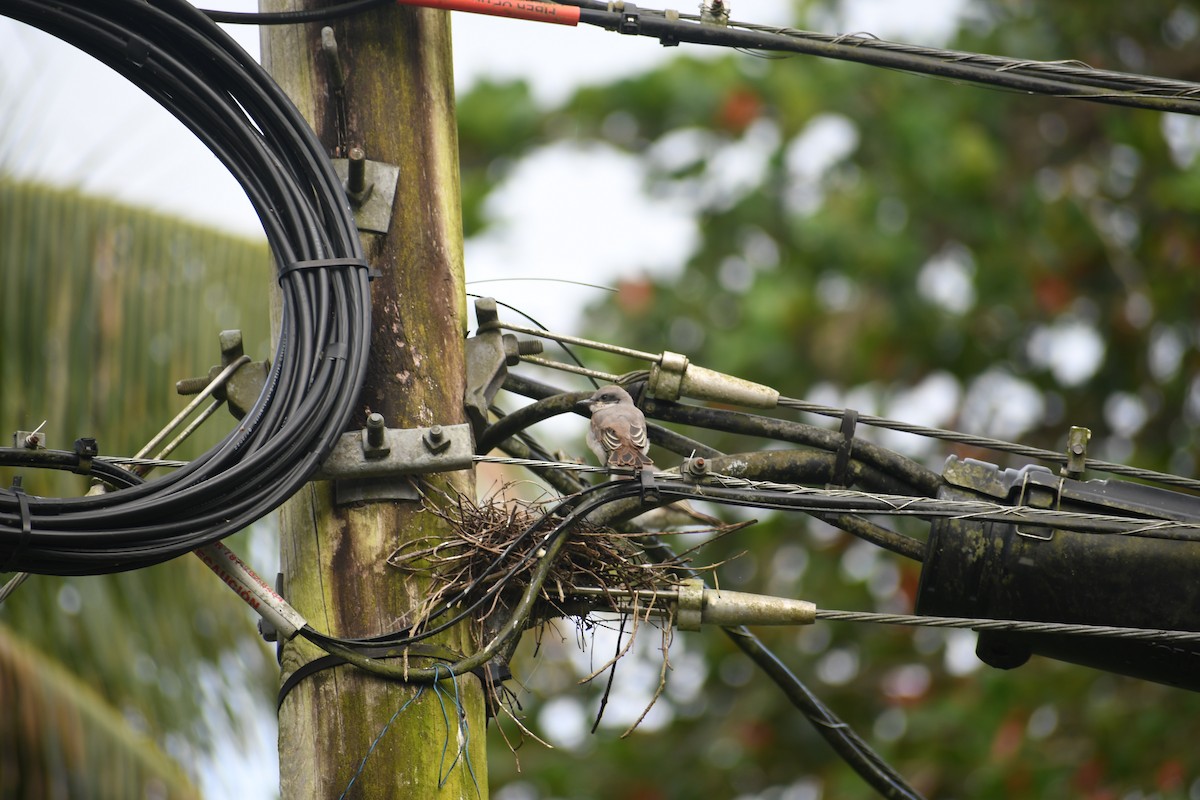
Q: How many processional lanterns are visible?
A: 0